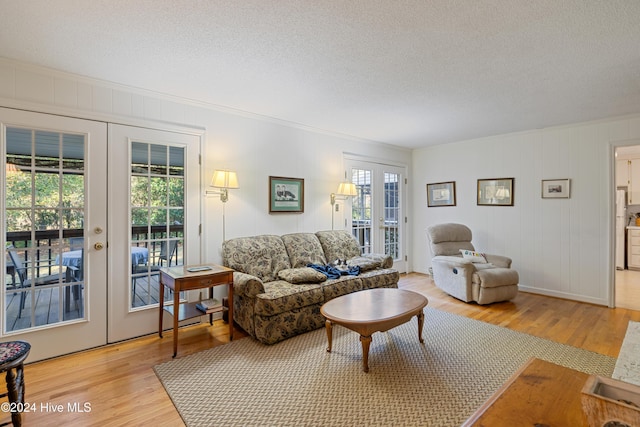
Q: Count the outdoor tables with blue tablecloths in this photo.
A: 1